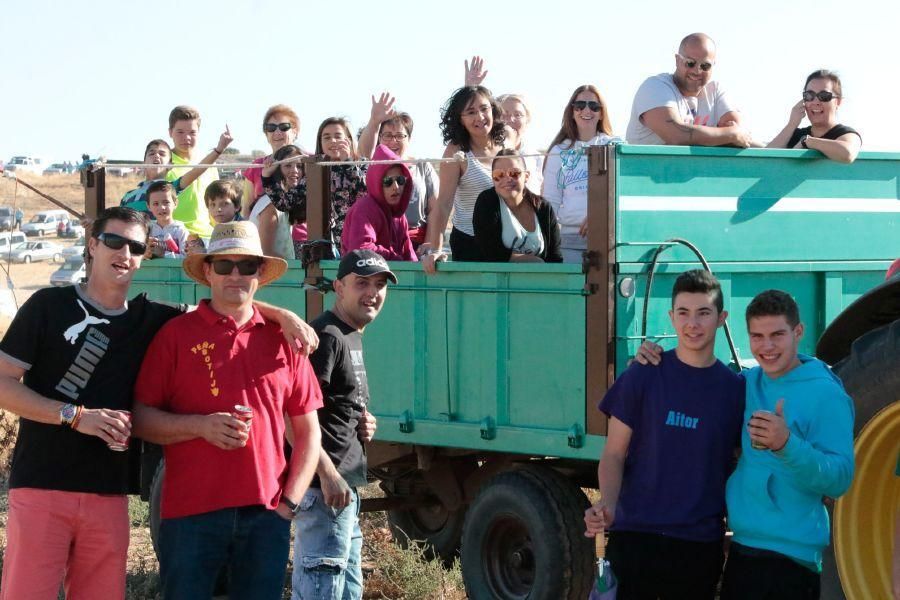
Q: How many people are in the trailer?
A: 15